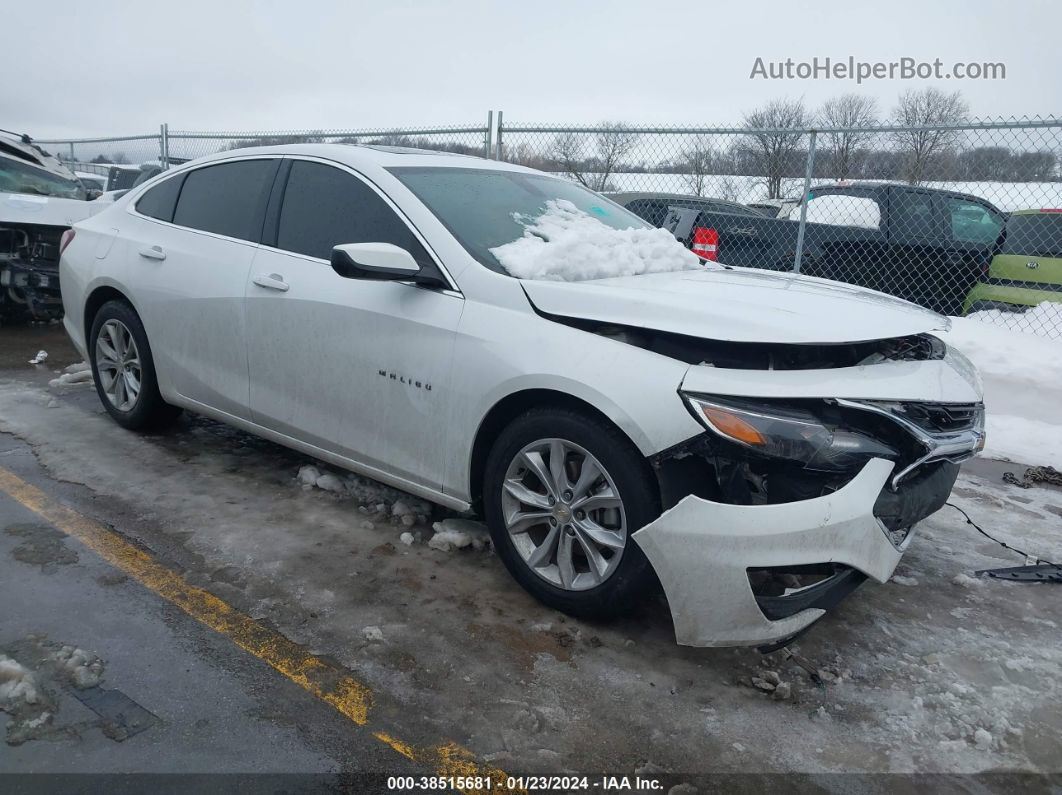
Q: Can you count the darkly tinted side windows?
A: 3